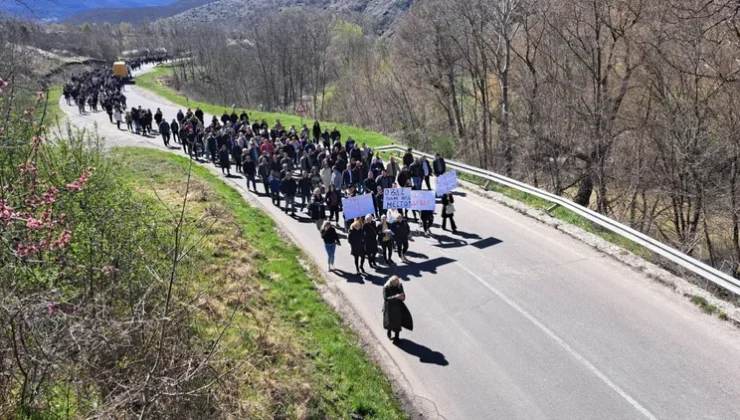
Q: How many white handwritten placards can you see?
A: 4